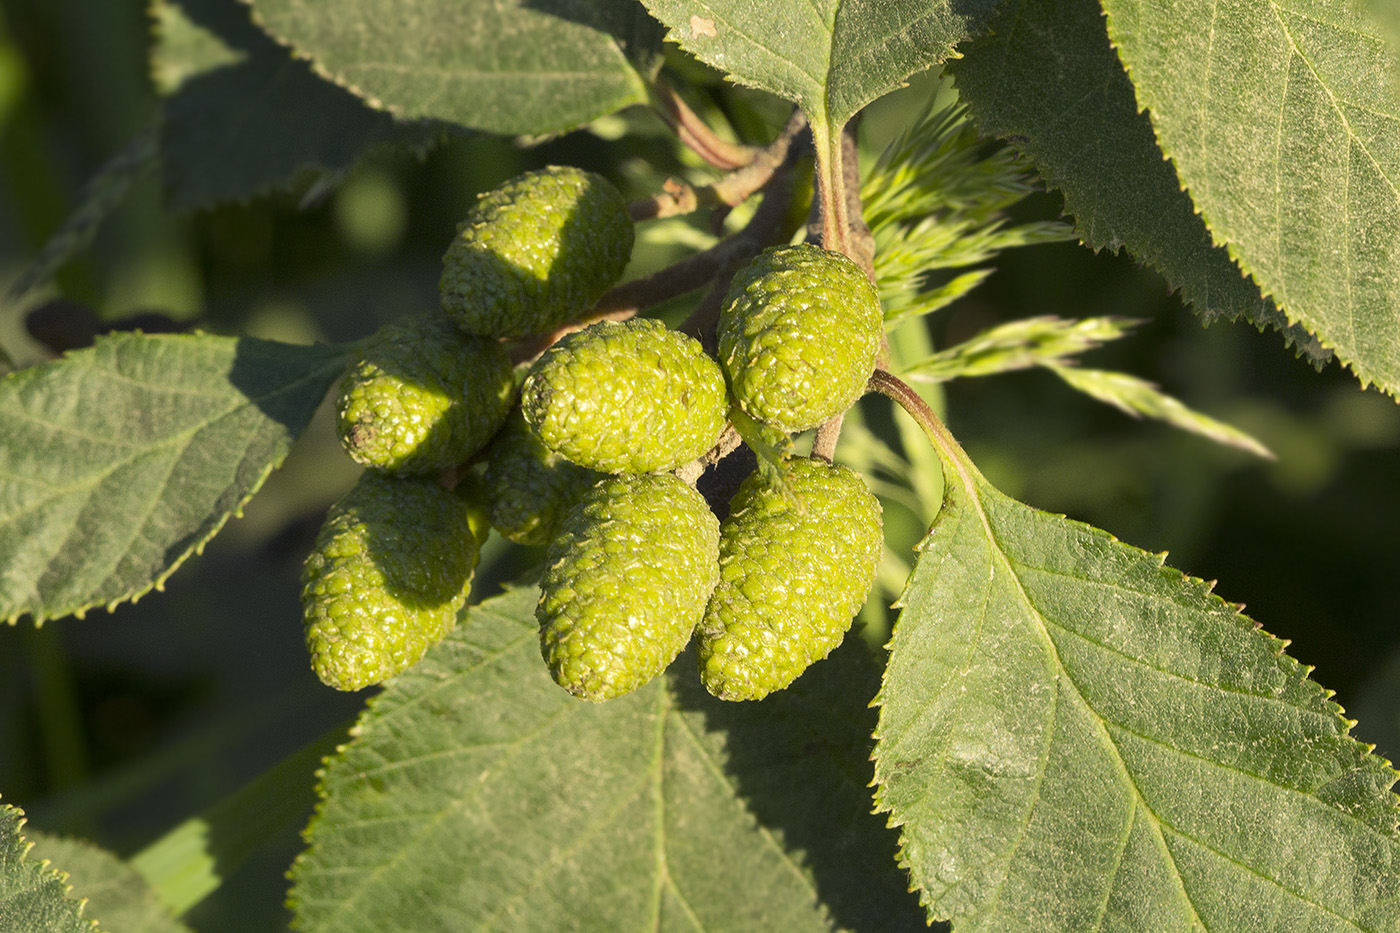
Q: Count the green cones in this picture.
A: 8